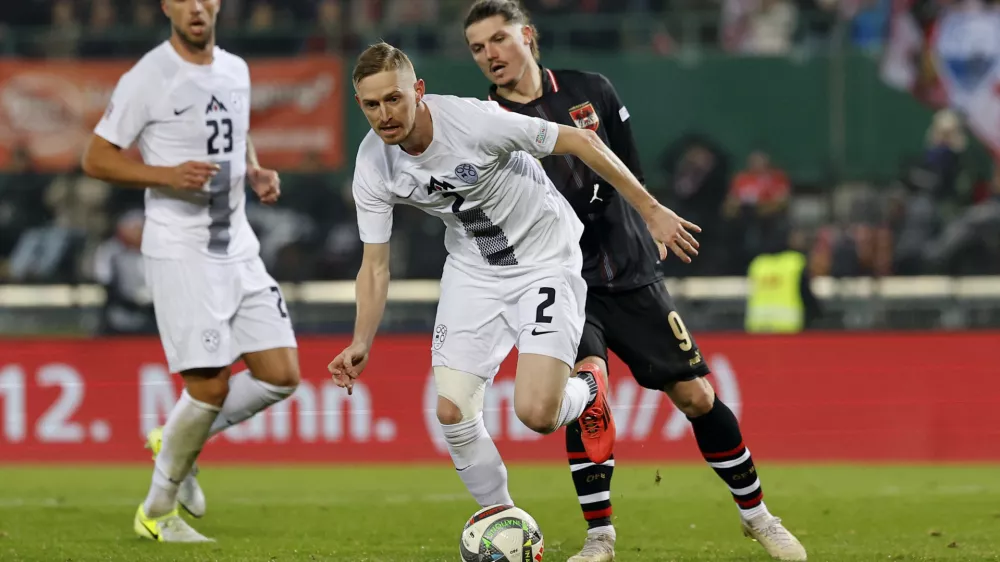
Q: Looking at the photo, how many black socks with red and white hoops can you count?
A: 2